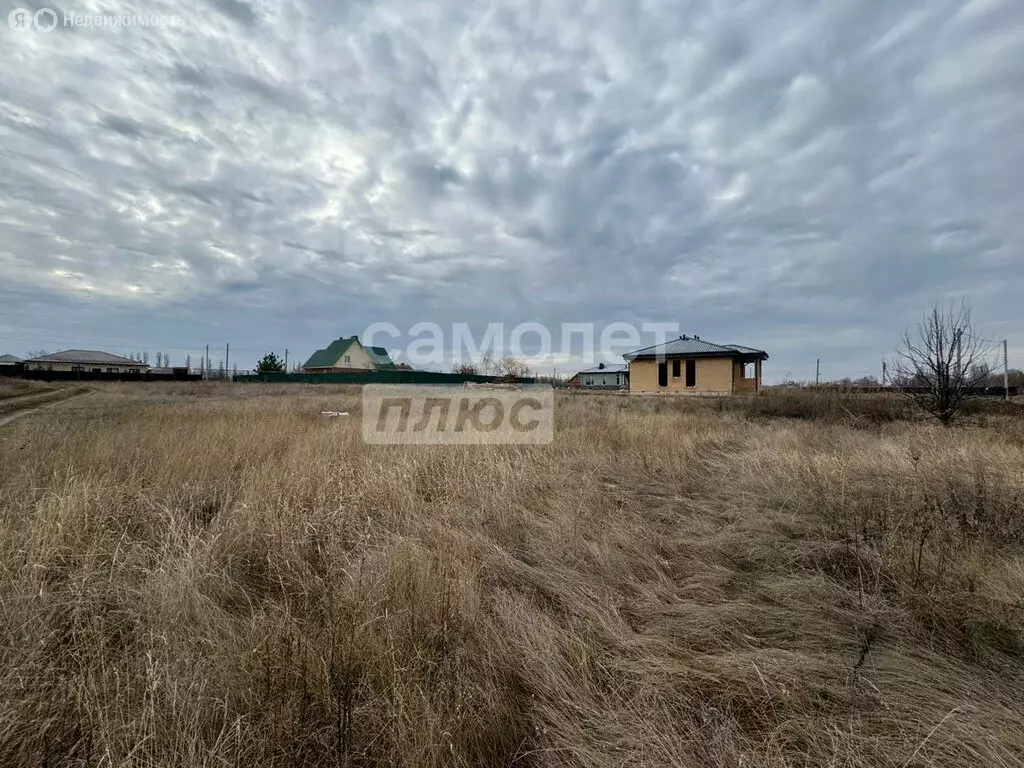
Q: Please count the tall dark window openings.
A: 3